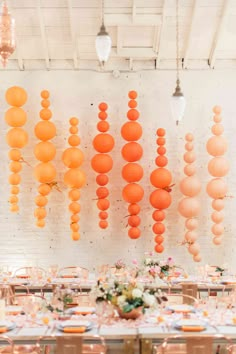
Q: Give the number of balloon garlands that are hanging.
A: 8